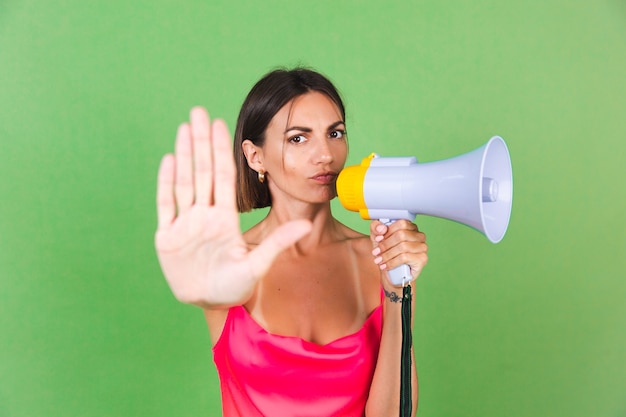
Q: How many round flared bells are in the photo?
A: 1